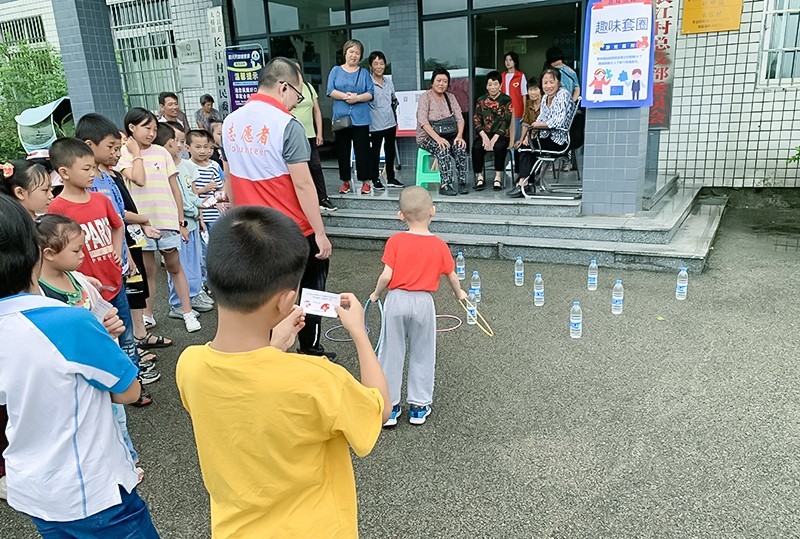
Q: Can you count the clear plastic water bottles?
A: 9